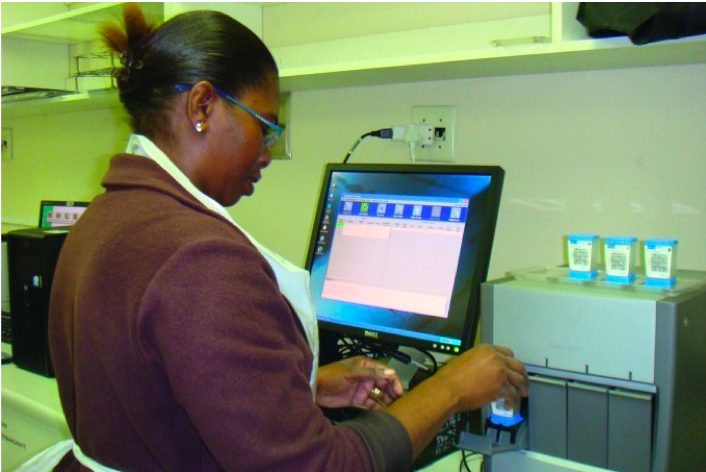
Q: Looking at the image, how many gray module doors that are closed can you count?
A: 3